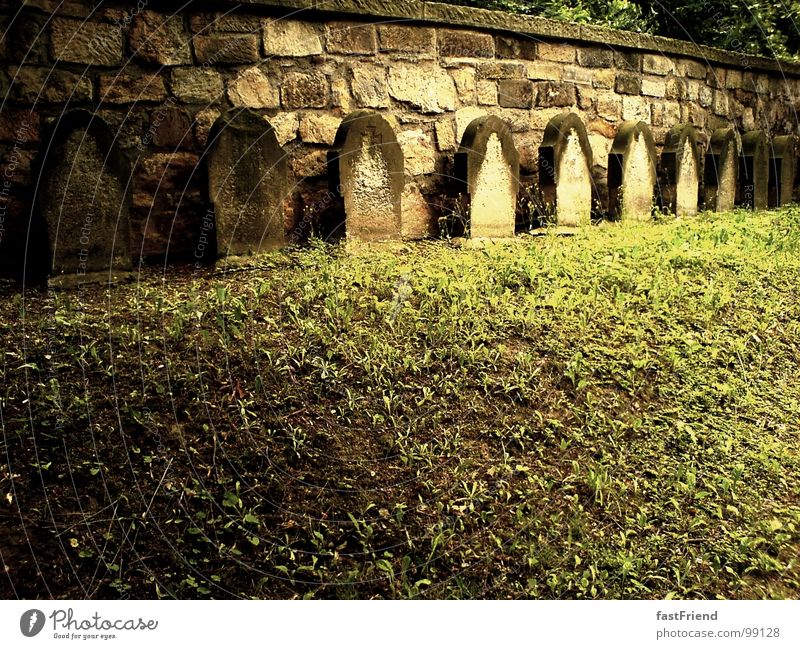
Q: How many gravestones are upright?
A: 10